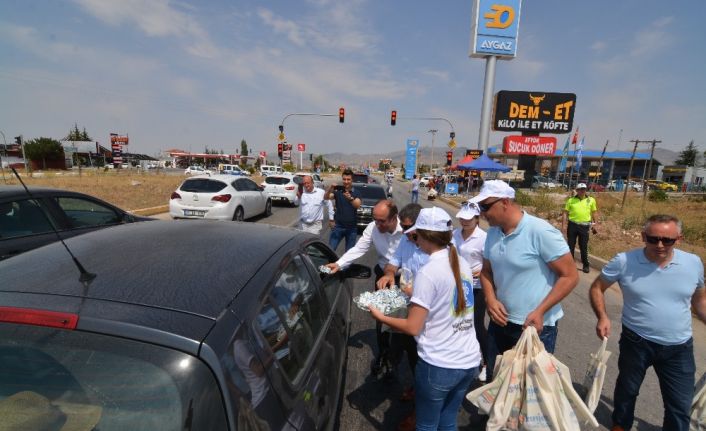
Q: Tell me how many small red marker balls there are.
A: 0